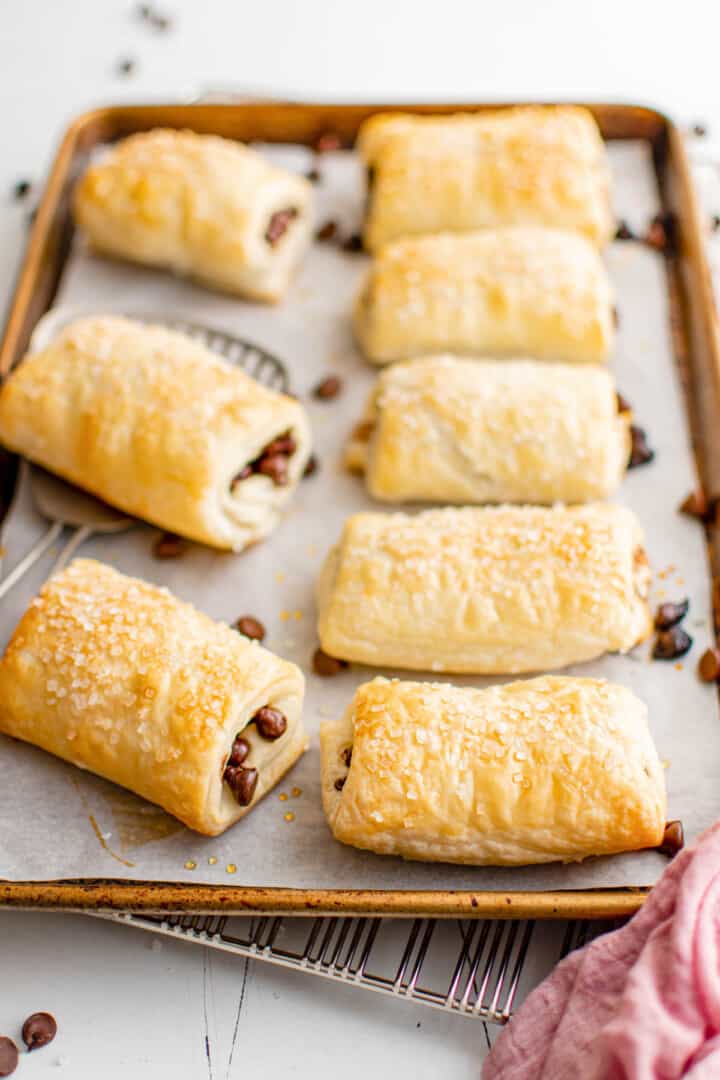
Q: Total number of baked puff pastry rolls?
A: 8